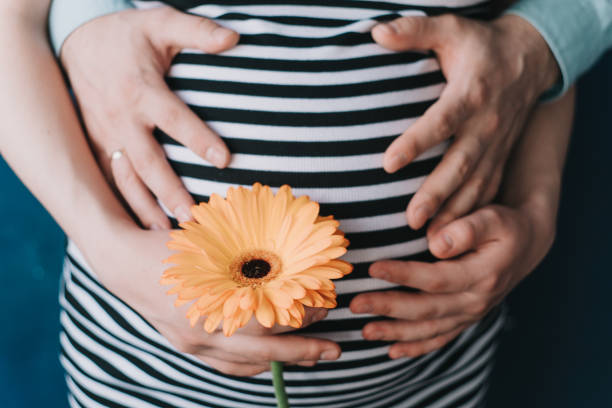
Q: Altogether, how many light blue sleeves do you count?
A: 2